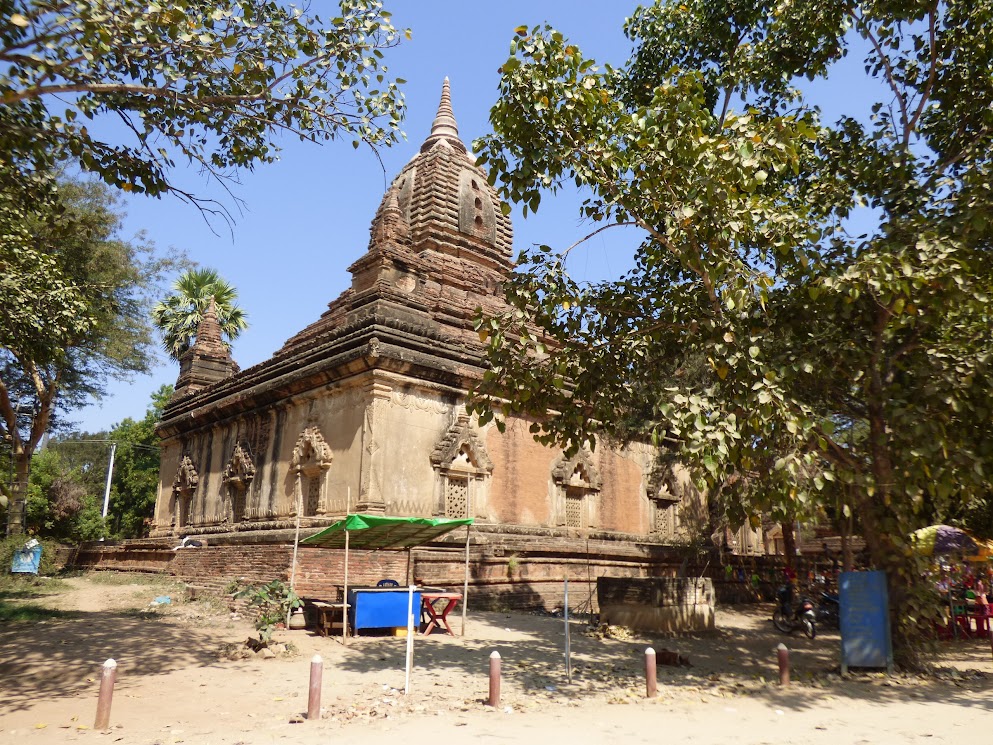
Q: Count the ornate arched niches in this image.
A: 6